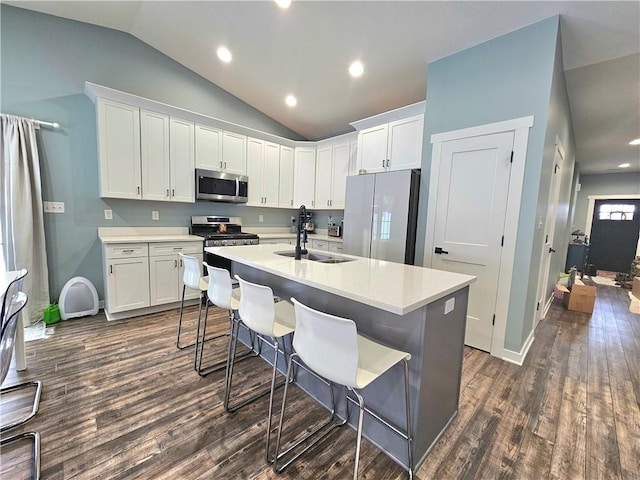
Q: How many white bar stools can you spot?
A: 4